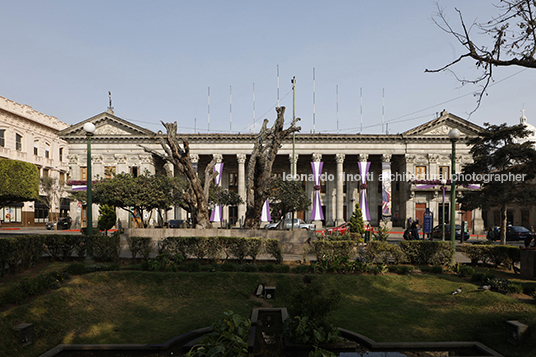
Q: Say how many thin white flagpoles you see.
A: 8